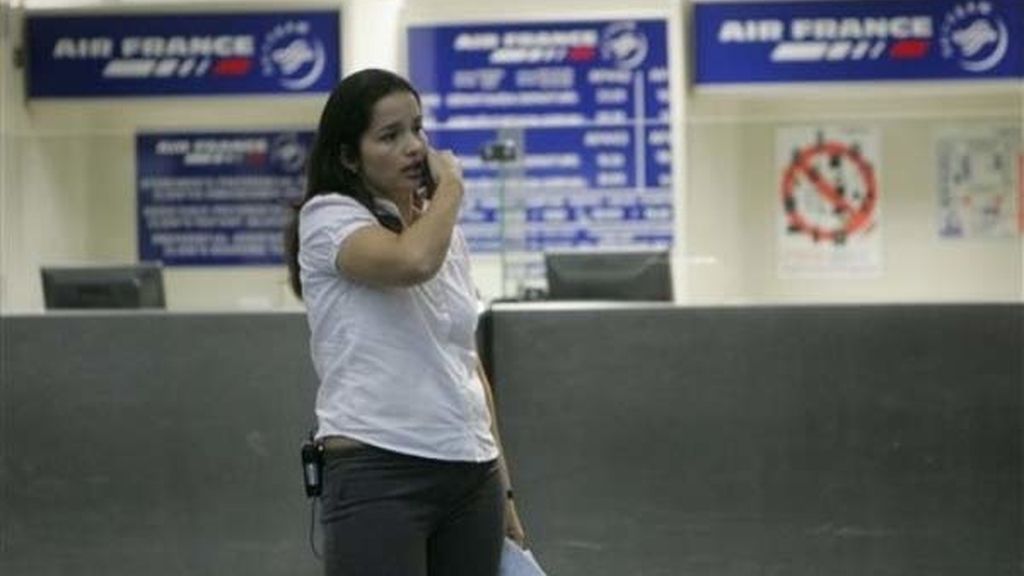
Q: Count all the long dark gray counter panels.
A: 2